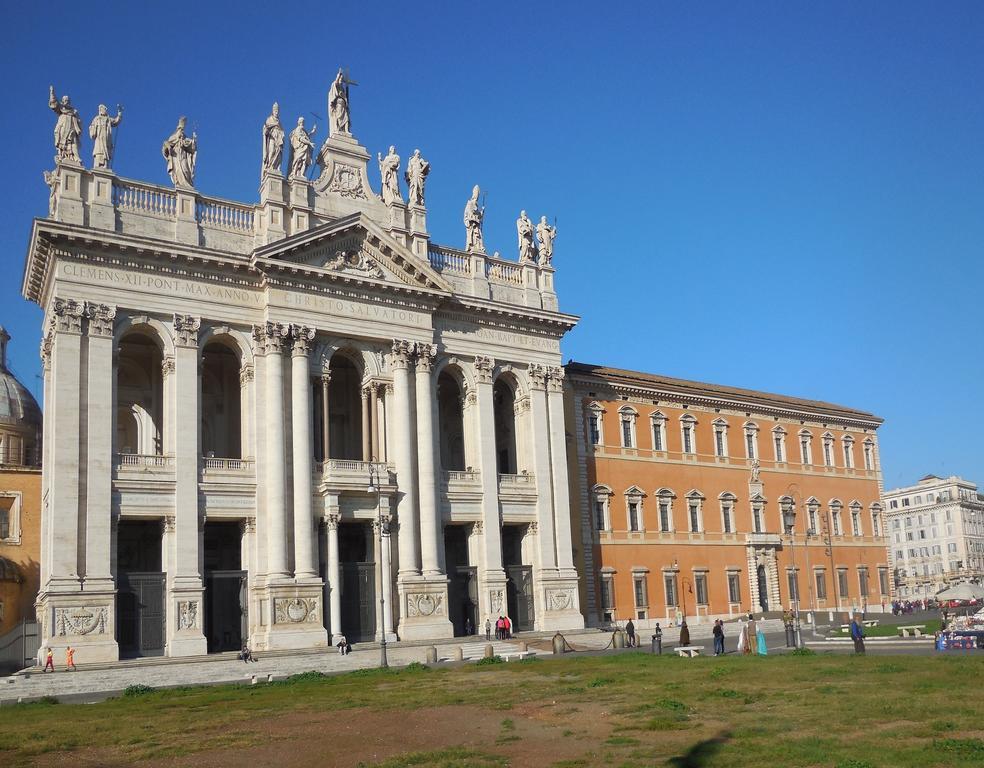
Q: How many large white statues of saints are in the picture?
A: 11